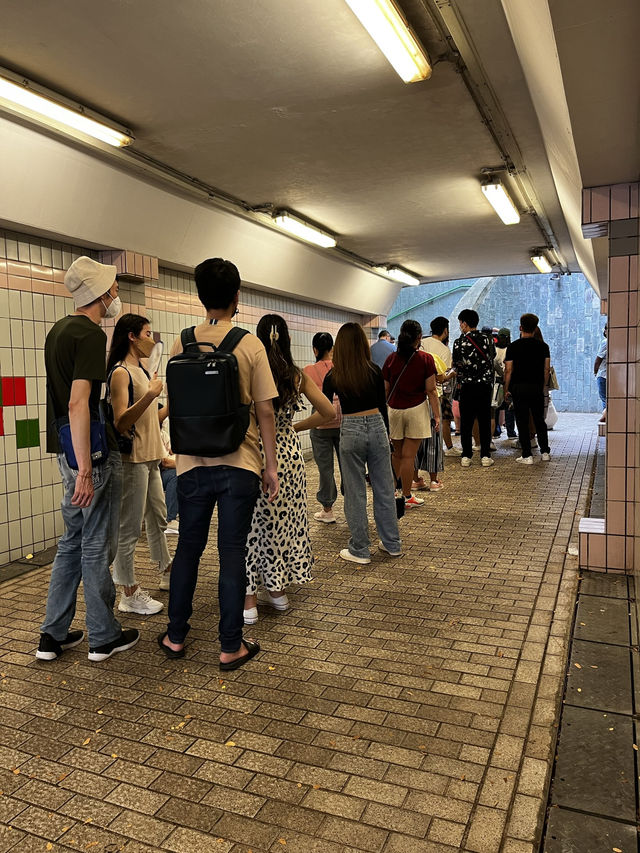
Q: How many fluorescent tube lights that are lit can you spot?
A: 6